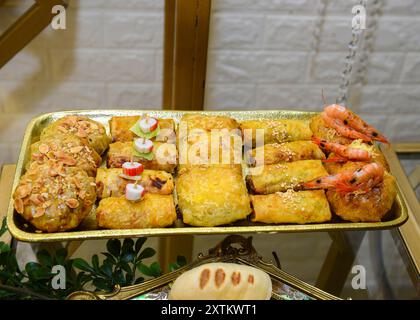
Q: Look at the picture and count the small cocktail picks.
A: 4